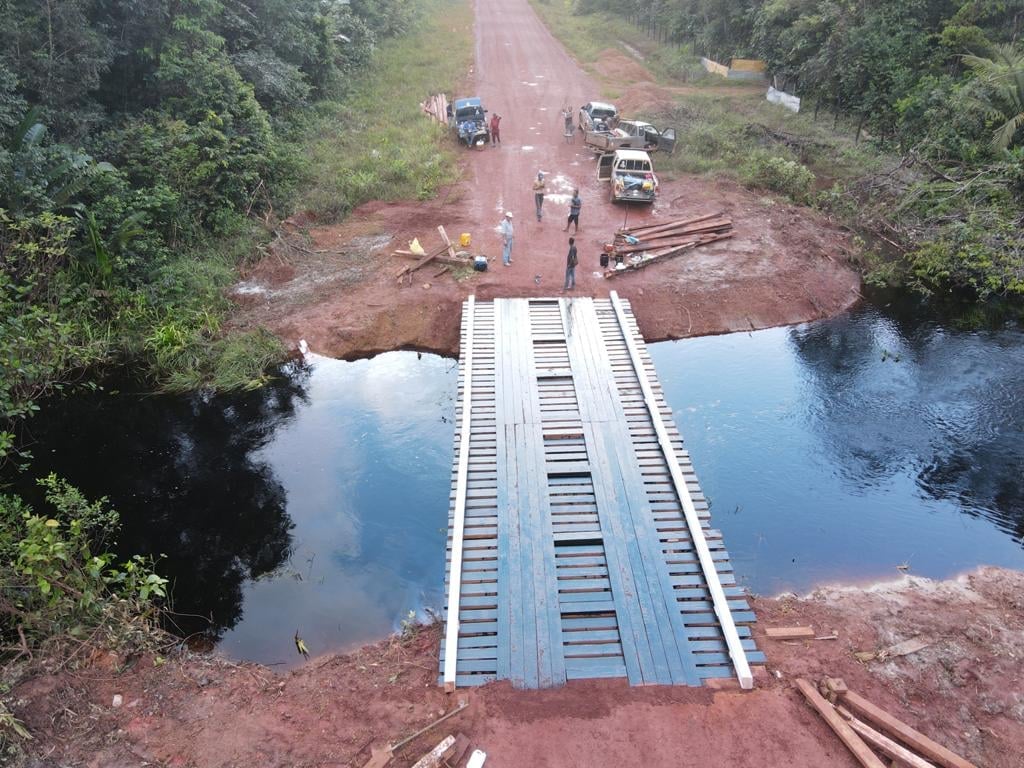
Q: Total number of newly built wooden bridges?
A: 1